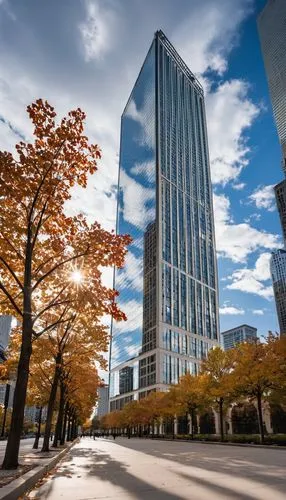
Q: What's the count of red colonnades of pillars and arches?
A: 0